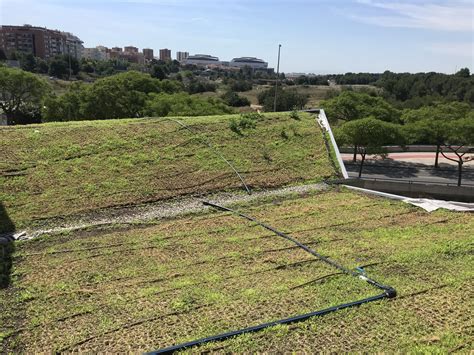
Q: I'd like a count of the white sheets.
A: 1